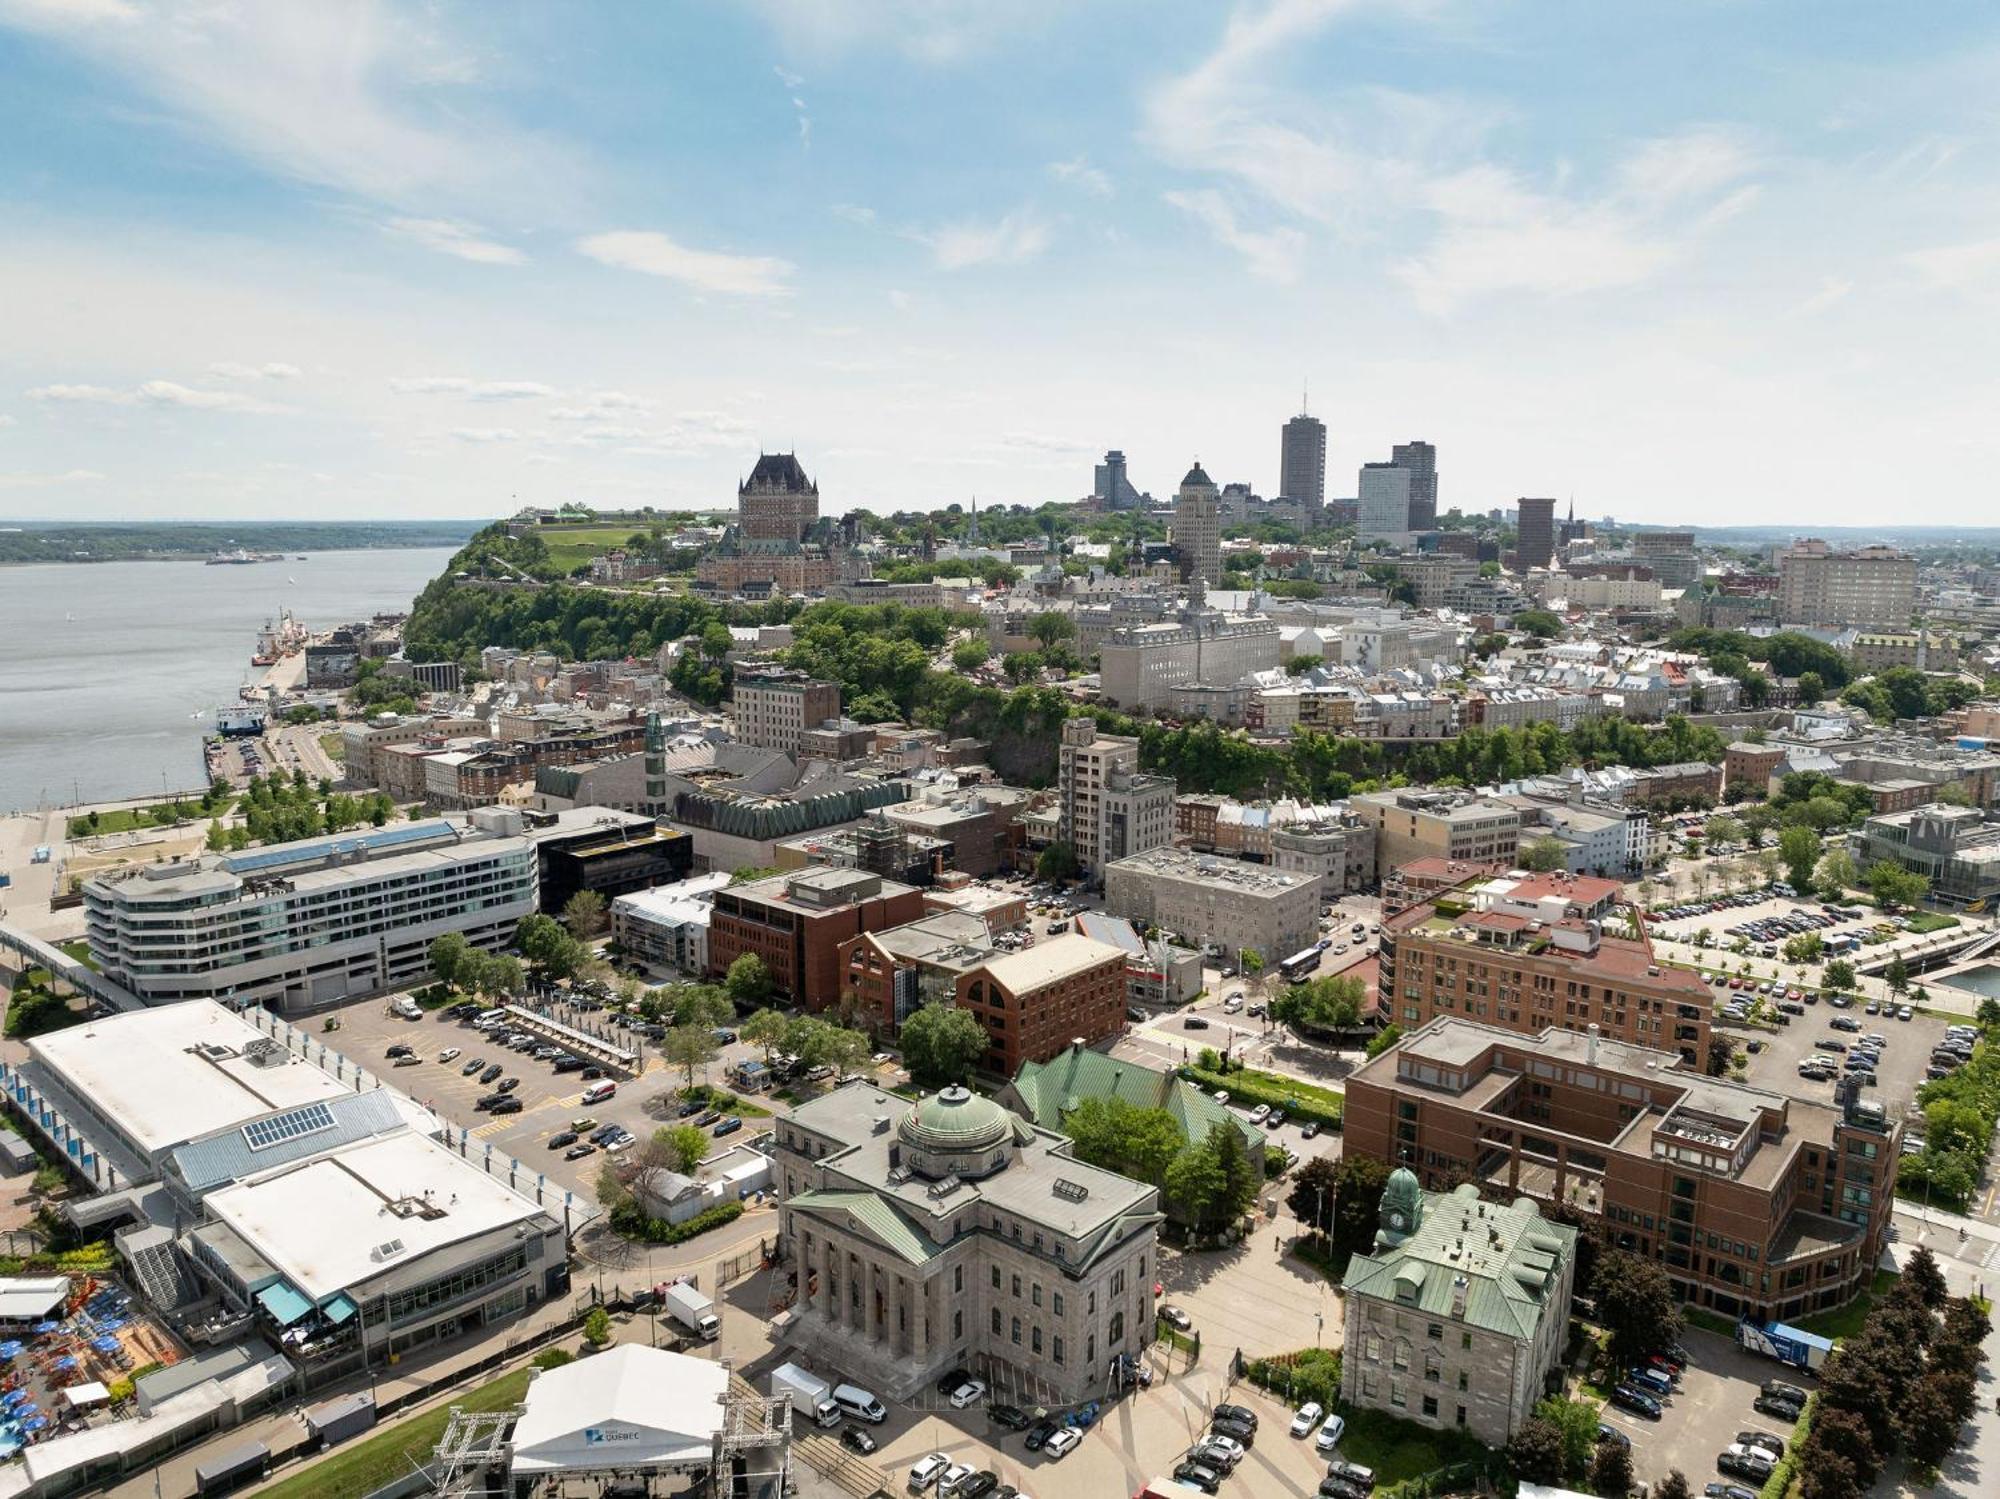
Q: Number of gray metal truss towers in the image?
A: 2